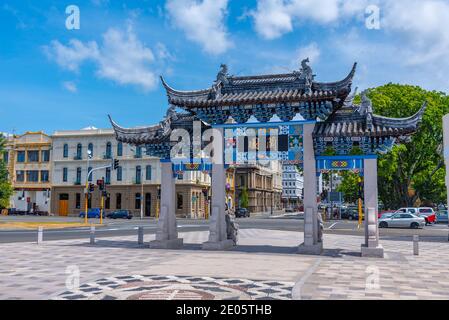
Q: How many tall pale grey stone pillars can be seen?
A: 4